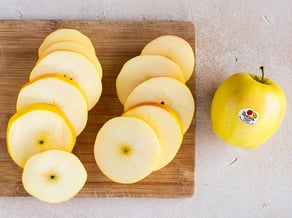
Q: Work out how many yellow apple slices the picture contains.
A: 11